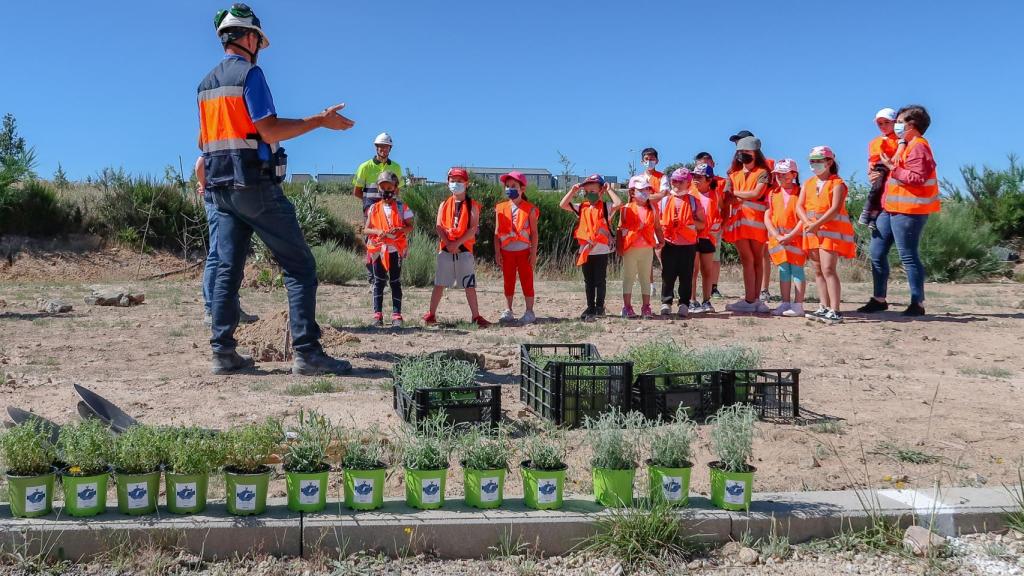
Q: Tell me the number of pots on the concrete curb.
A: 13